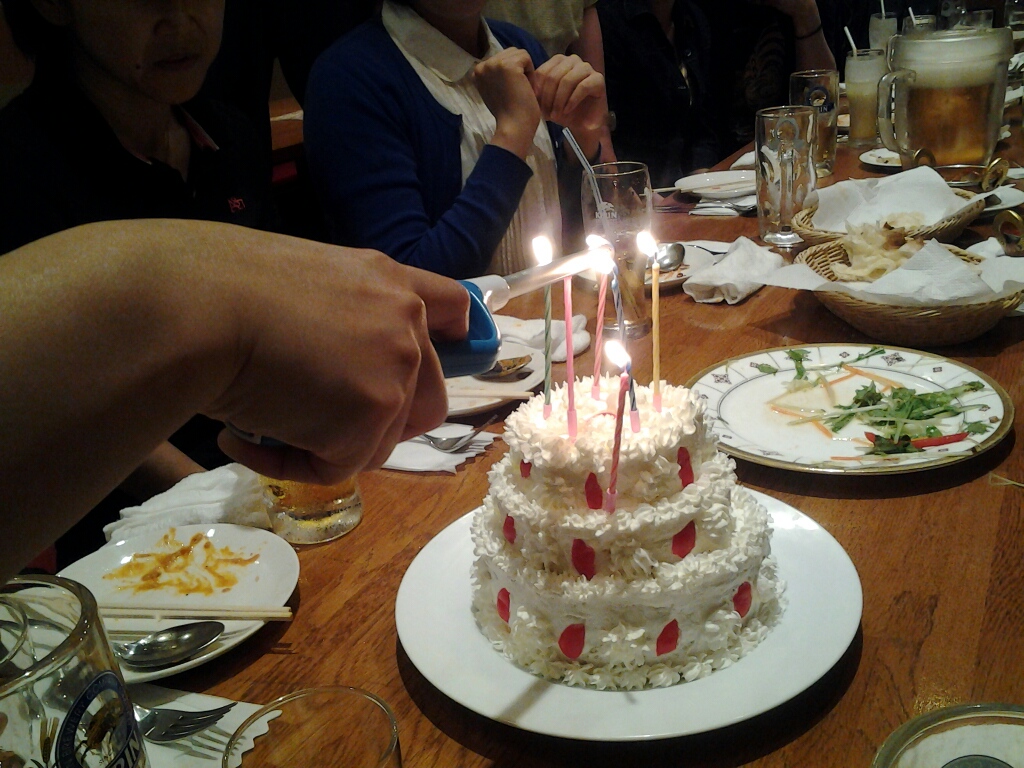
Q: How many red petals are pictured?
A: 10